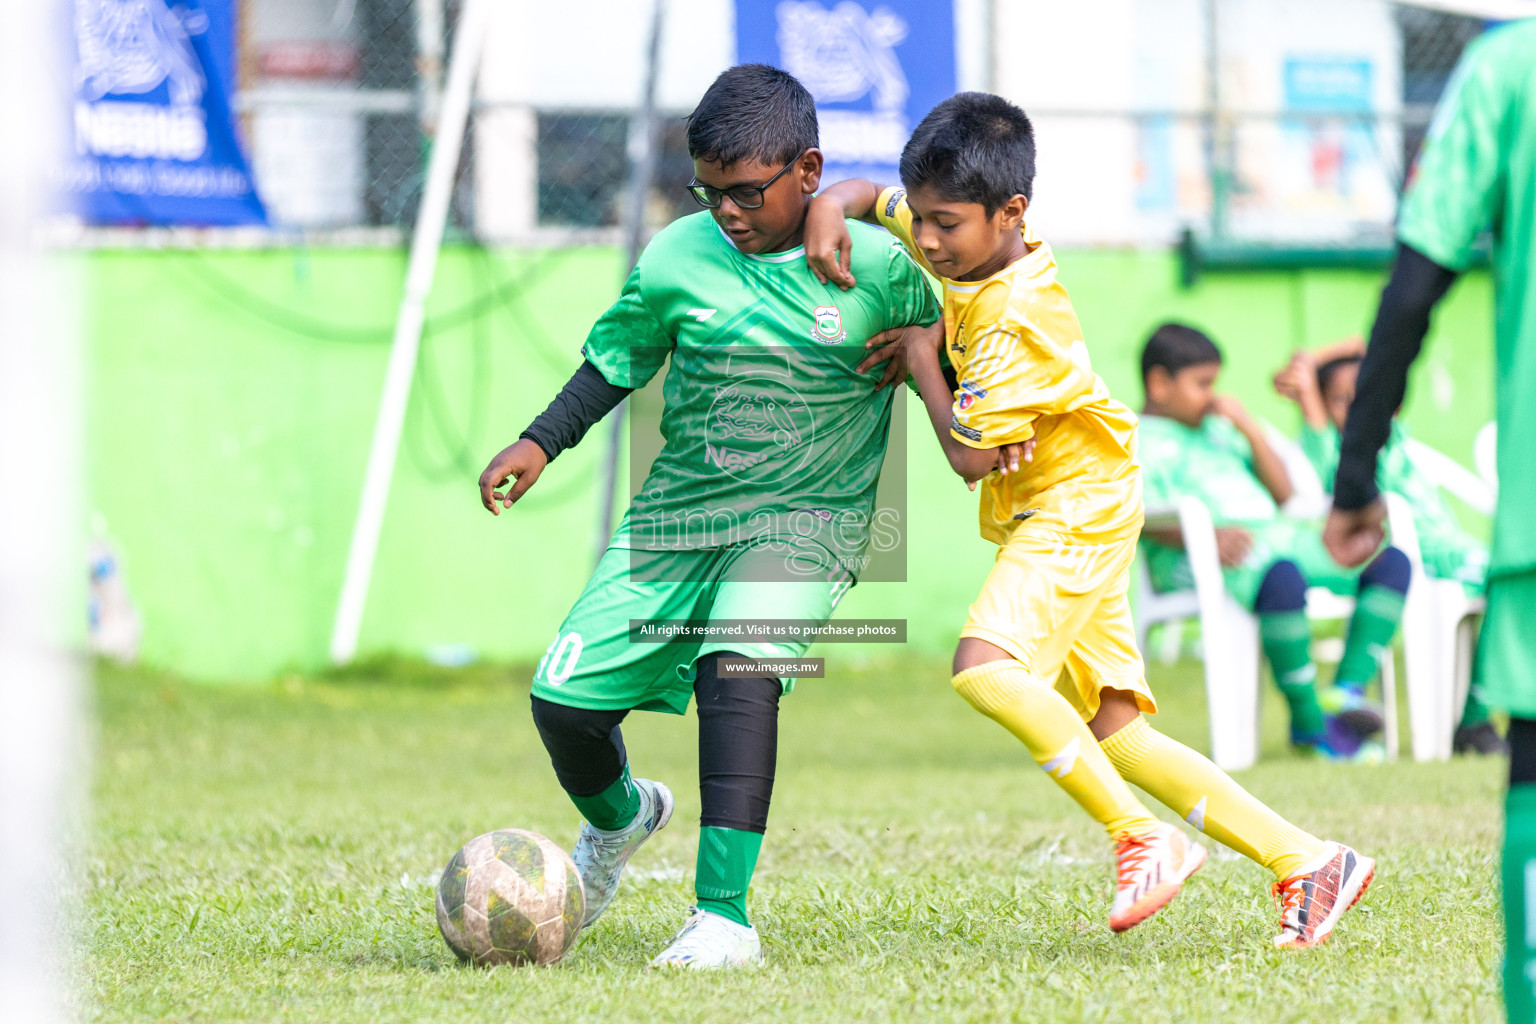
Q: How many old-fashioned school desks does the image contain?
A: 0